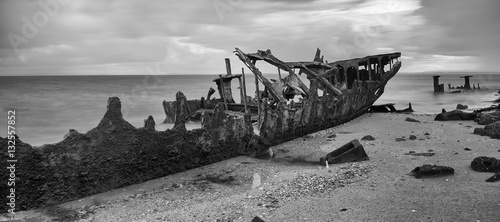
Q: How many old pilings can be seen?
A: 2